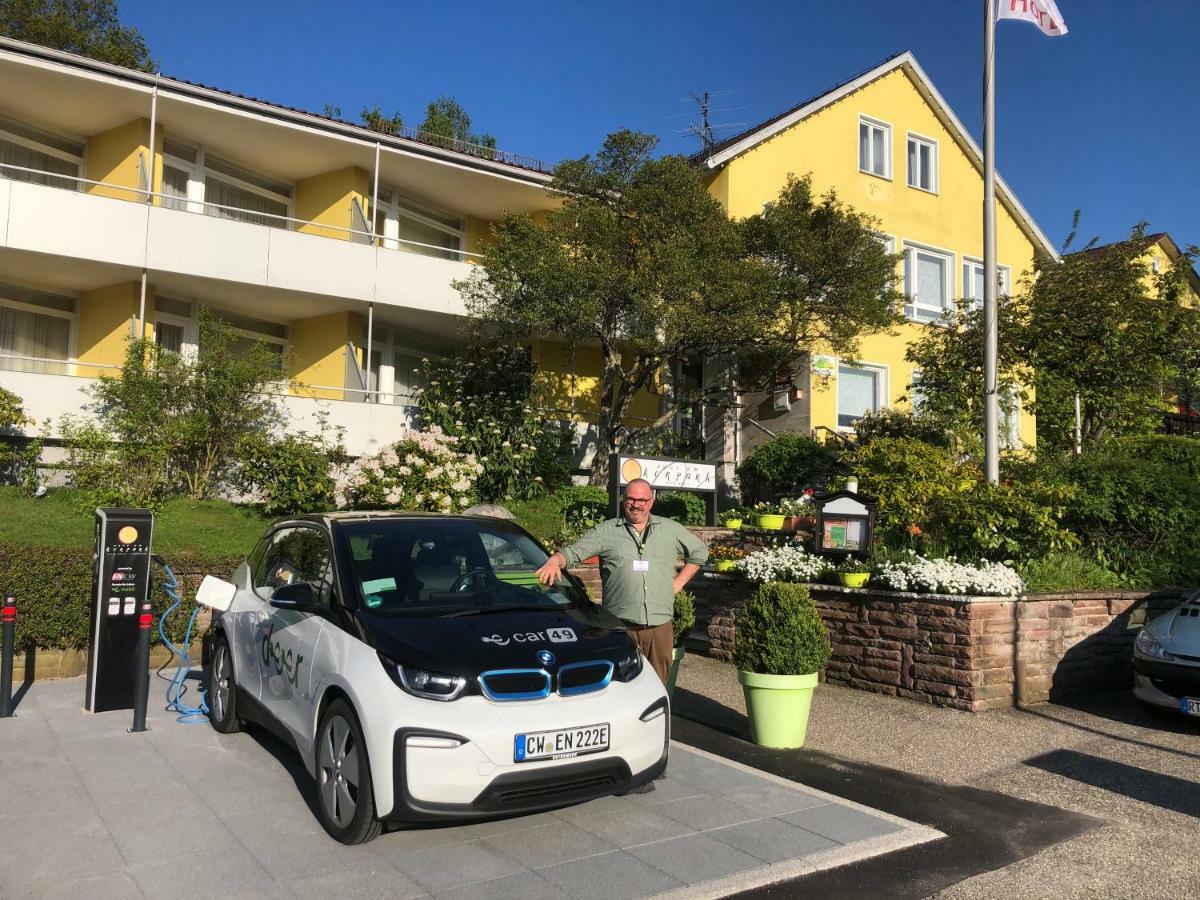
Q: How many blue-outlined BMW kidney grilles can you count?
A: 2